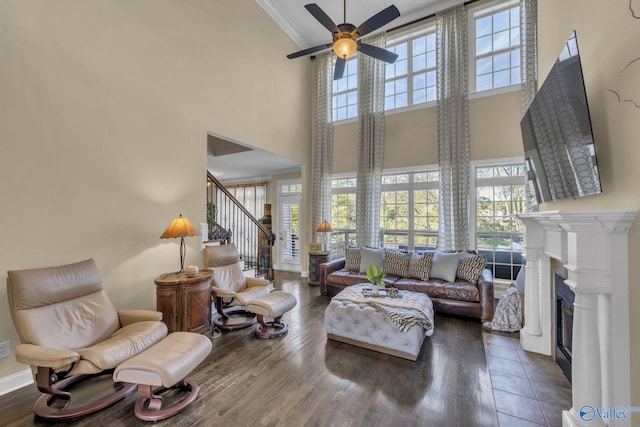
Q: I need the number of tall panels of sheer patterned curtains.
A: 4